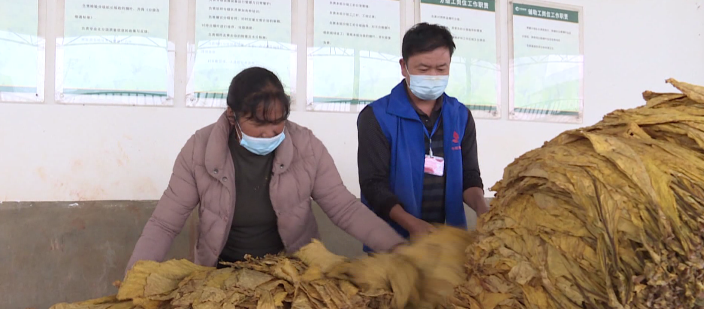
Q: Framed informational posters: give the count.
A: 6